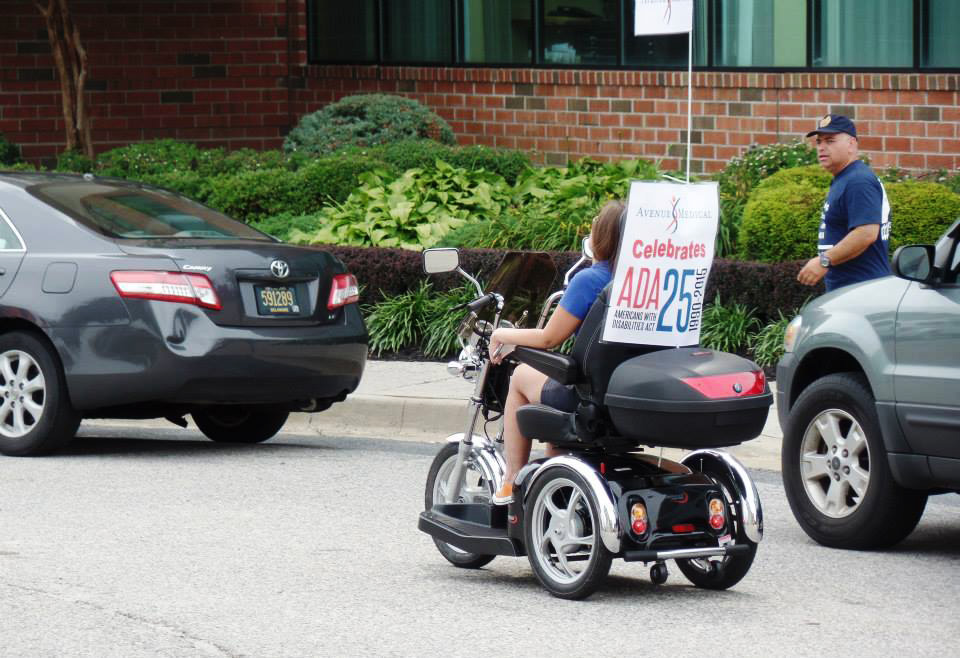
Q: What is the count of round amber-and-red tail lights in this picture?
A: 2